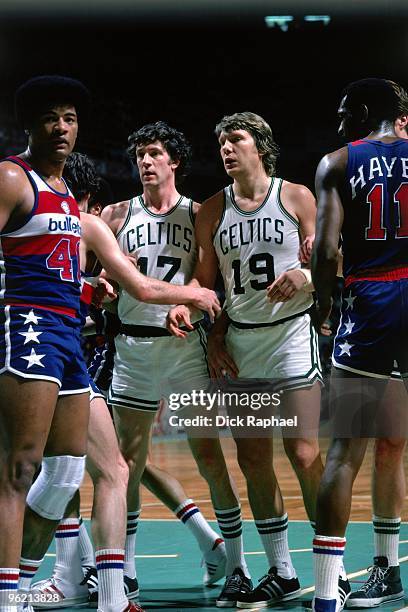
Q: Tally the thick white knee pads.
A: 1